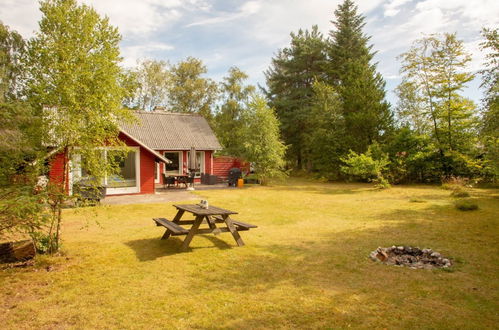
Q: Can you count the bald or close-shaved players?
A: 0